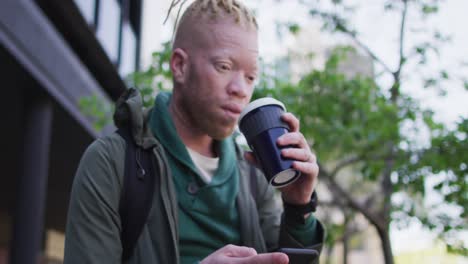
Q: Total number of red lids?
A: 0